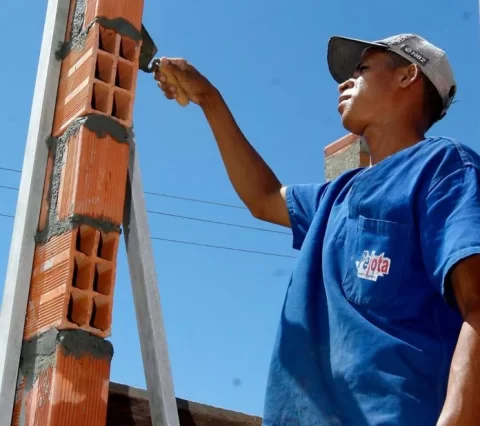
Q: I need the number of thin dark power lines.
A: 3